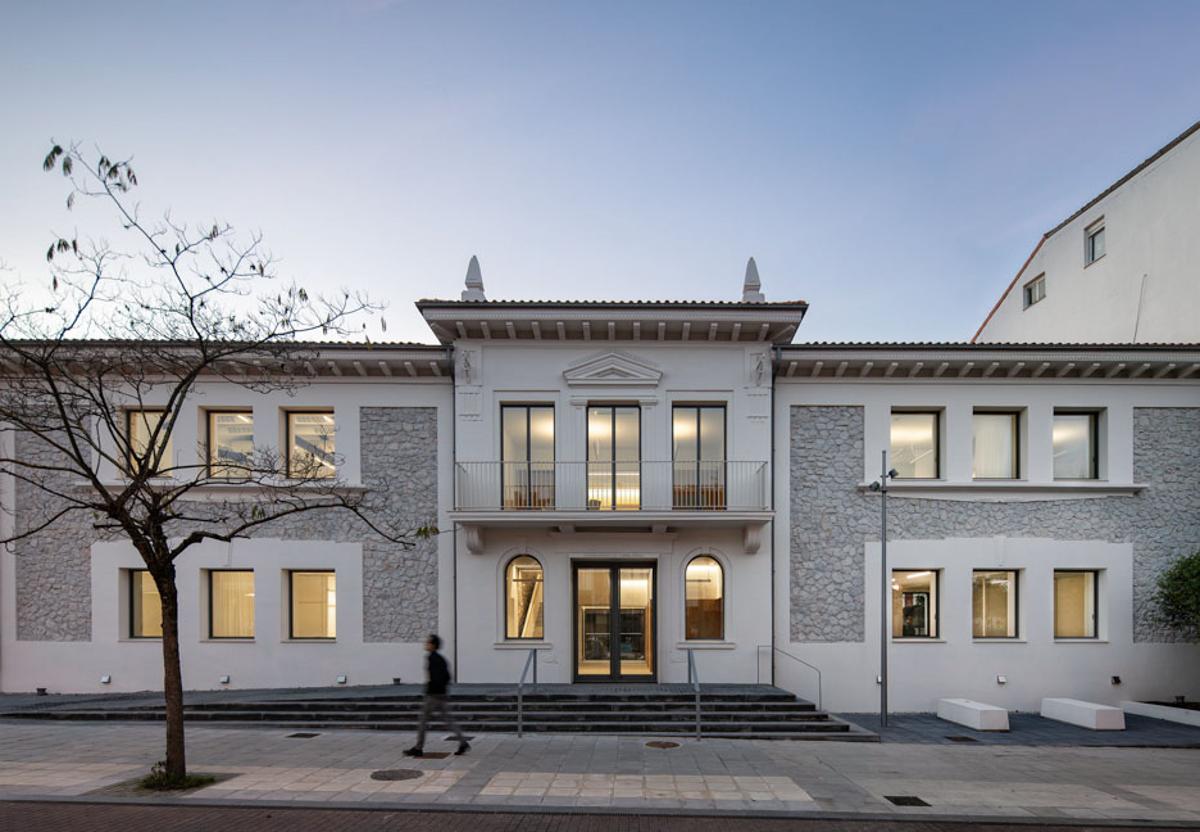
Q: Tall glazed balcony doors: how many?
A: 3